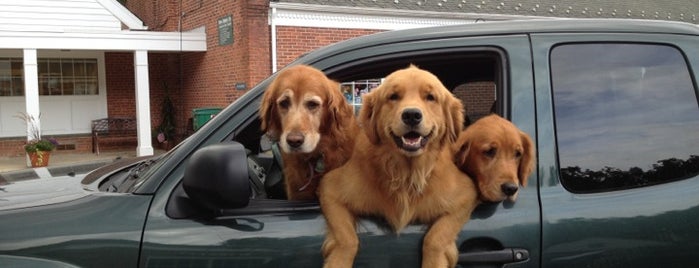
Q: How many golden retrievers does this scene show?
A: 3